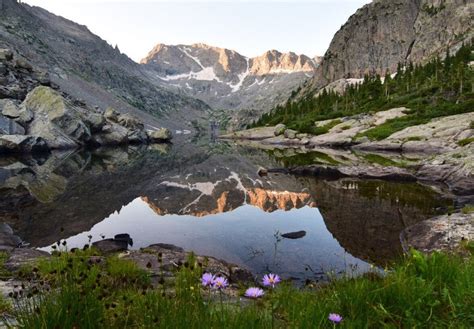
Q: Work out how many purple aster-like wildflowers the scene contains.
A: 5